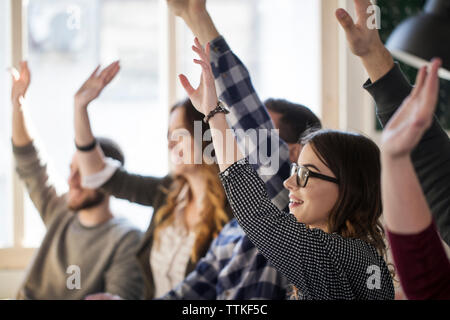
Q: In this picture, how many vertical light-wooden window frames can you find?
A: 3